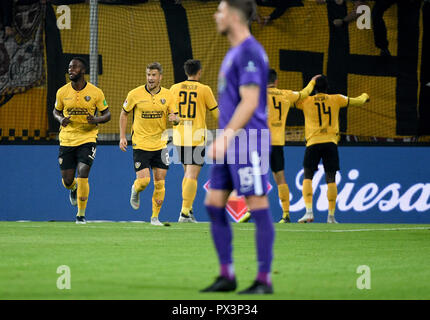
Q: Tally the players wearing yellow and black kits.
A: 5